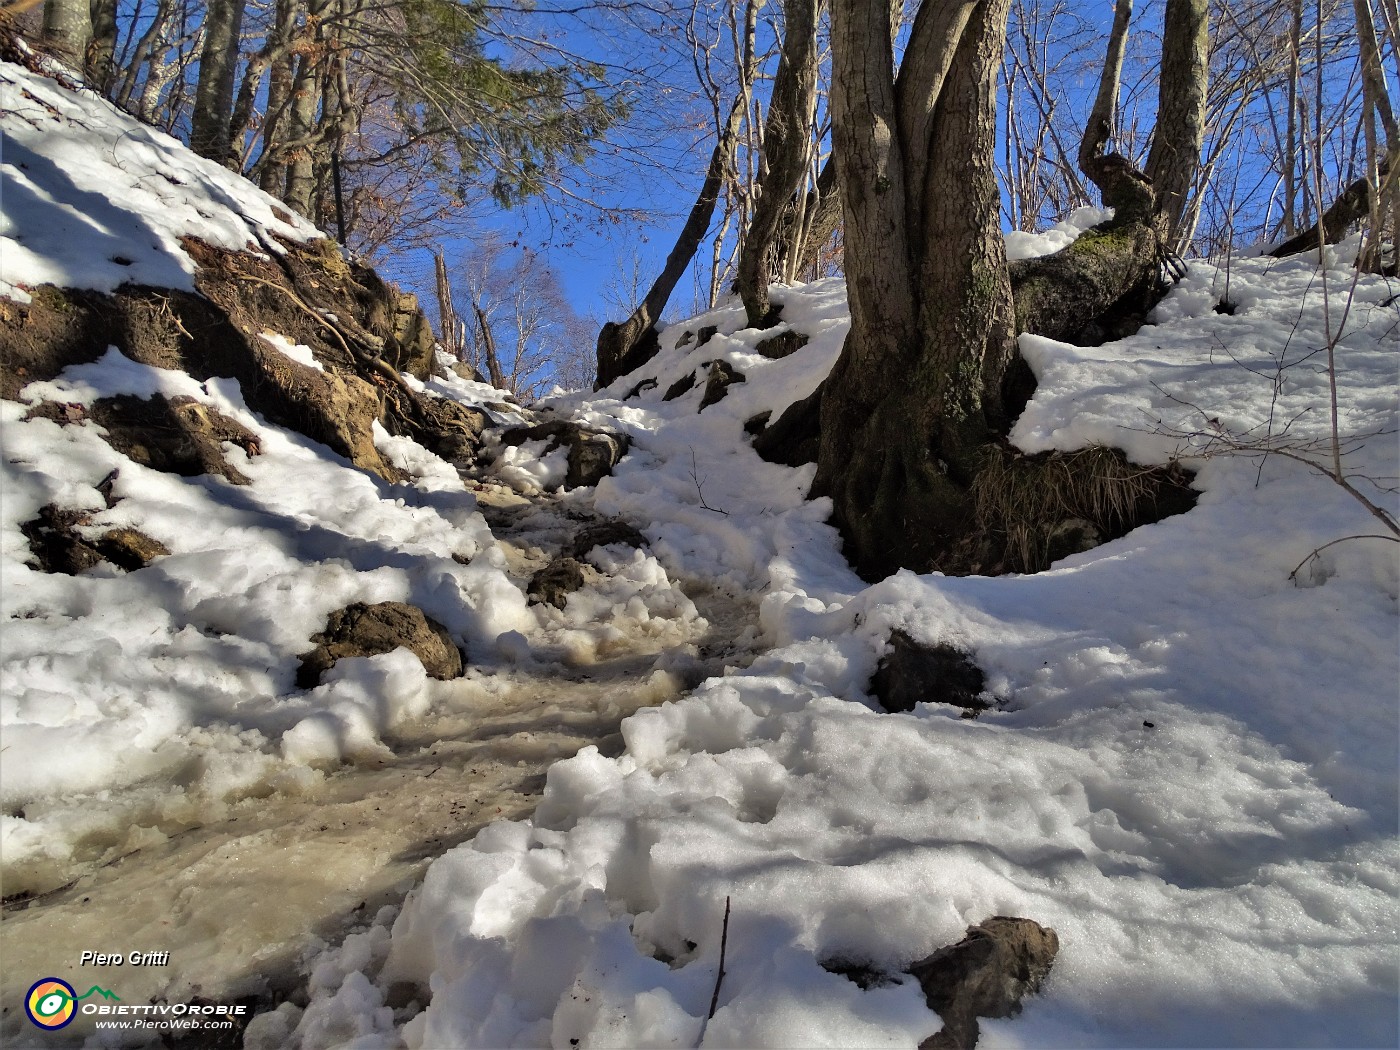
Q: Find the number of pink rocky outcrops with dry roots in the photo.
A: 0